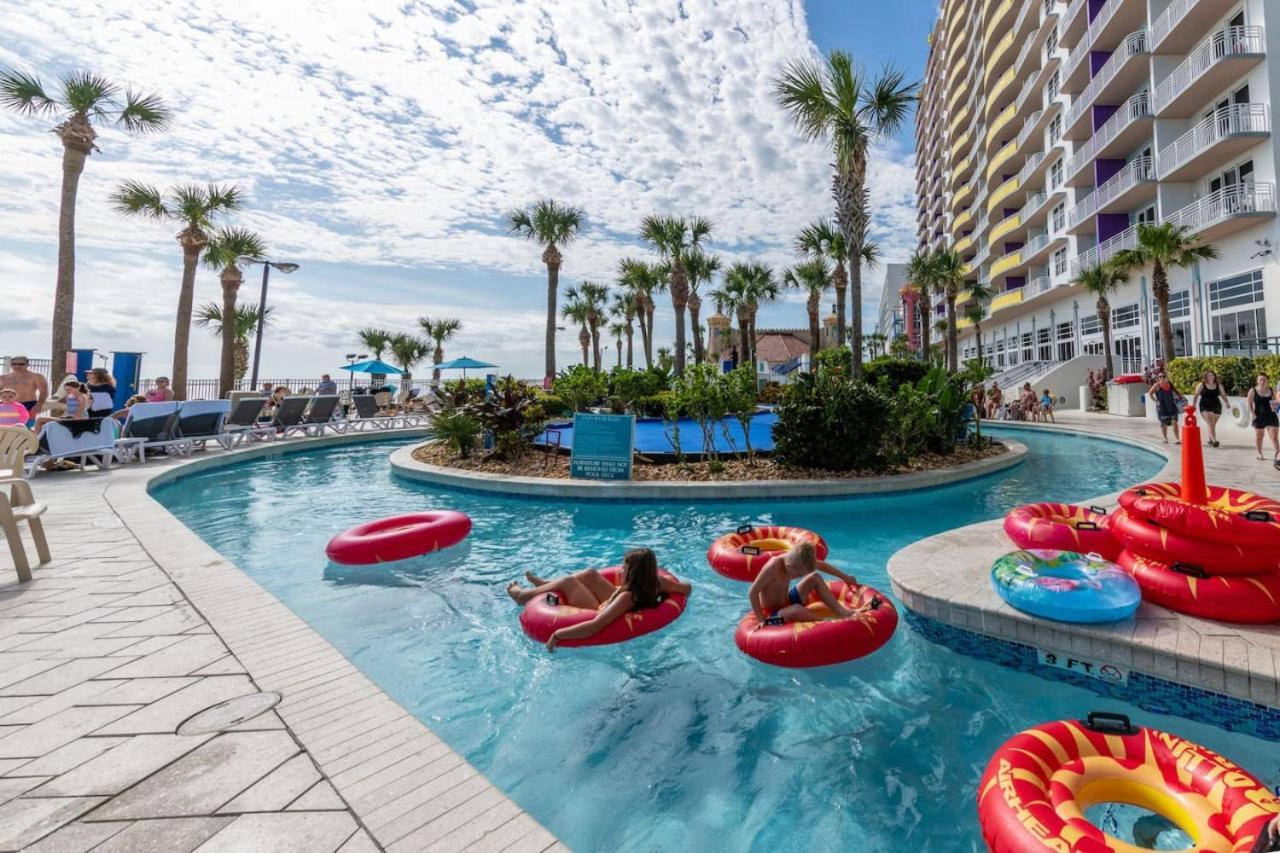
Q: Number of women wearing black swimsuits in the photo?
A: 2